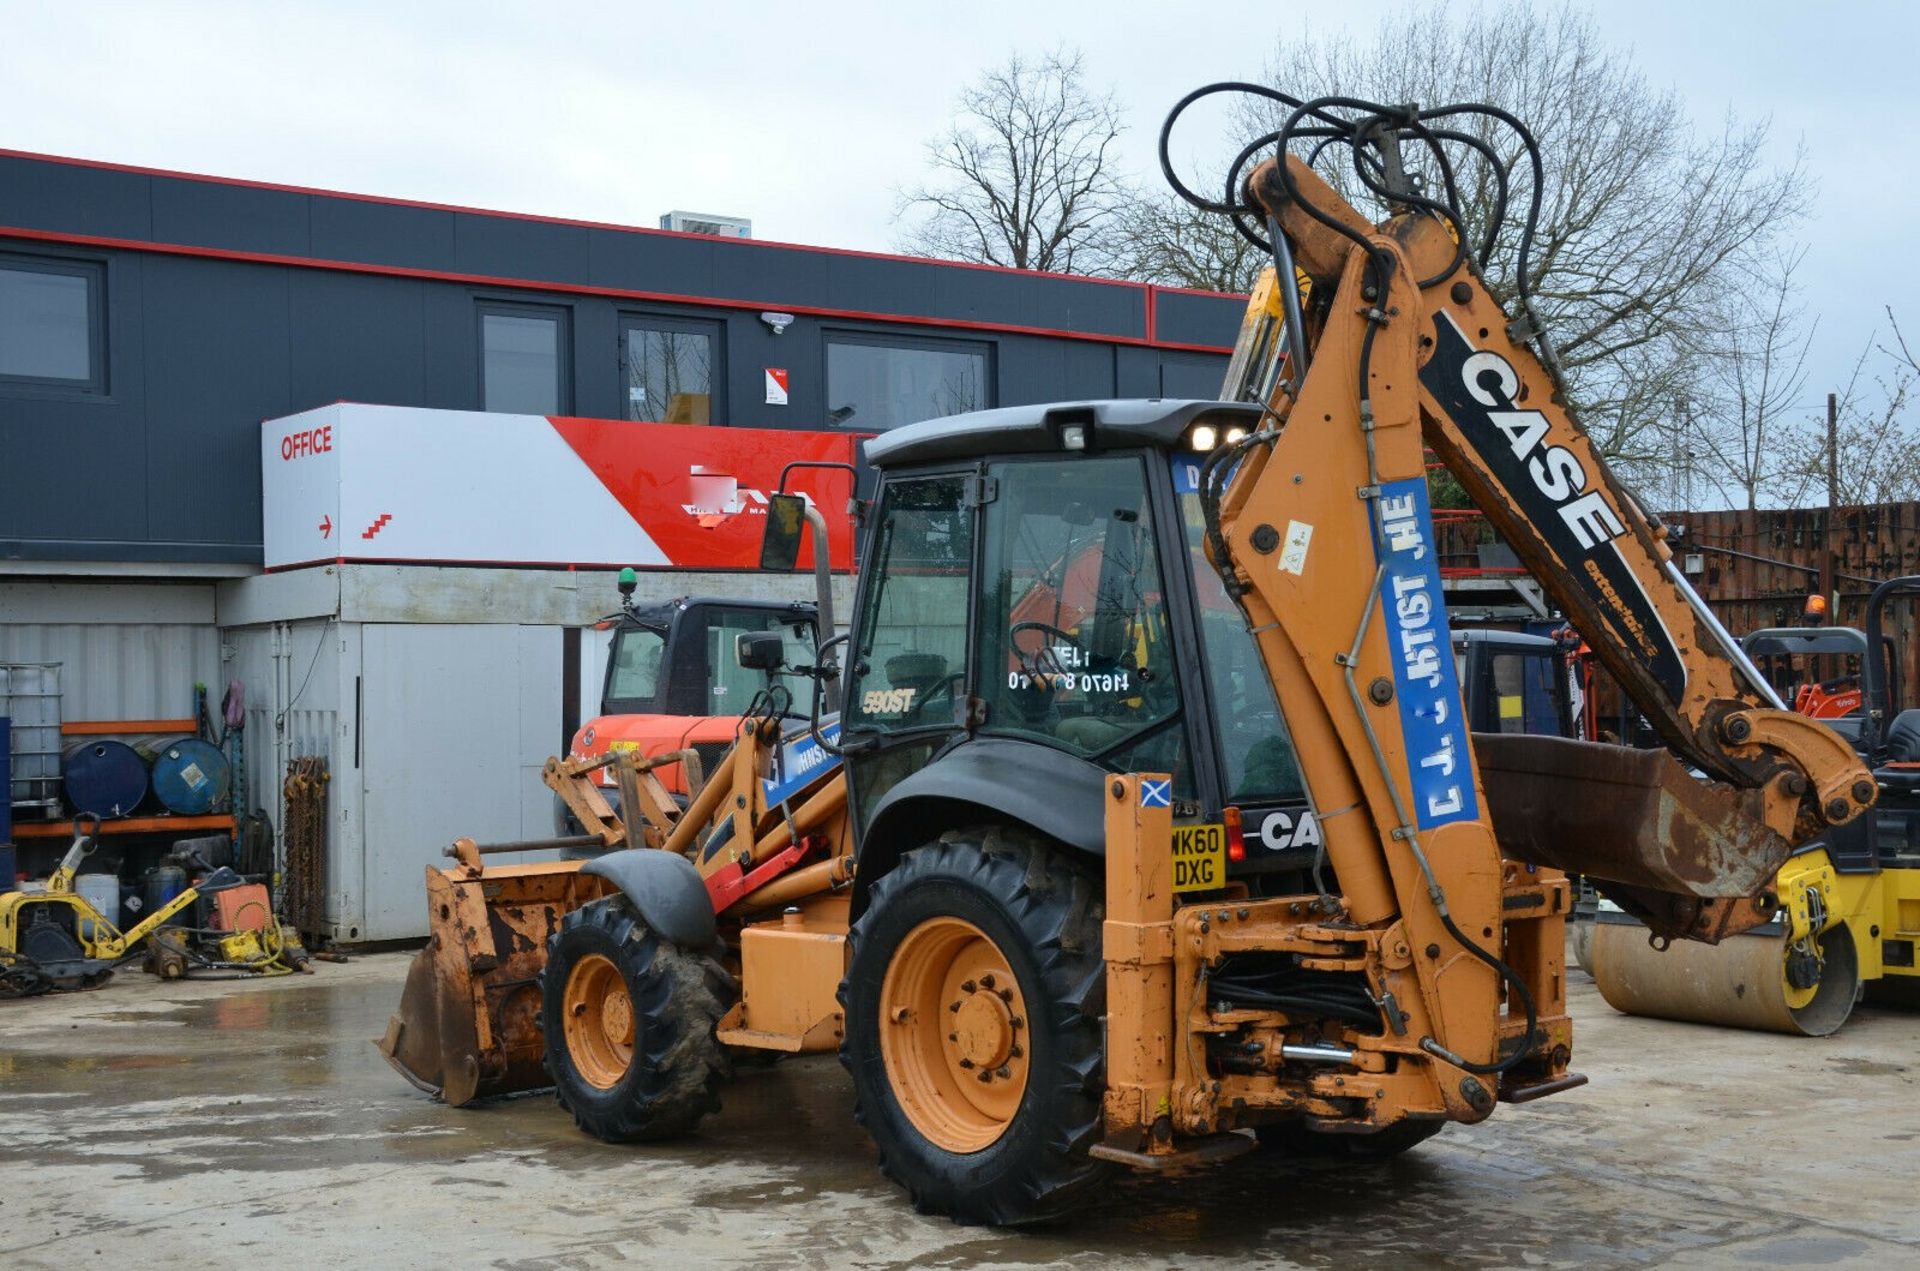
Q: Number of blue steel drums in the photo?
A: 2